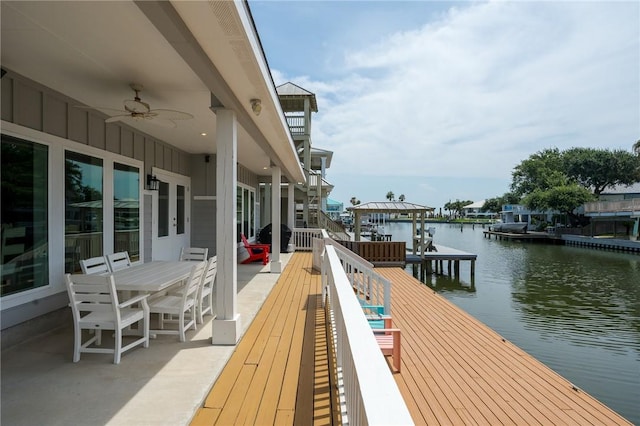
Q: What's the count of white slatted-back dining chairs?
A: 6